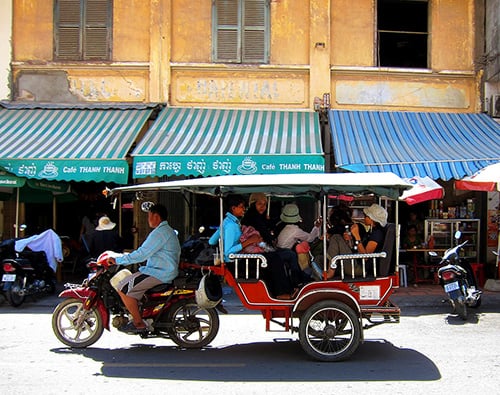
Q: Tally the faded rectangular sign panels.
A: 3